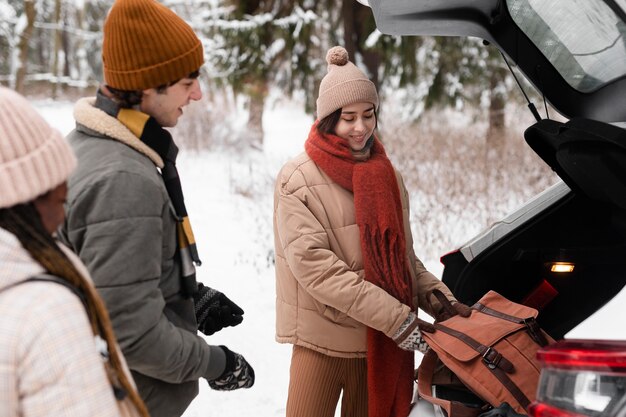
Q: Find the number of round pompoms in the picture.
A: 1